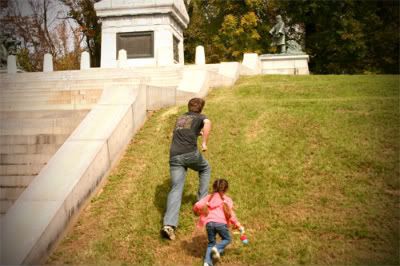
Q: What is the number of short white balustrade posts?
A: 5